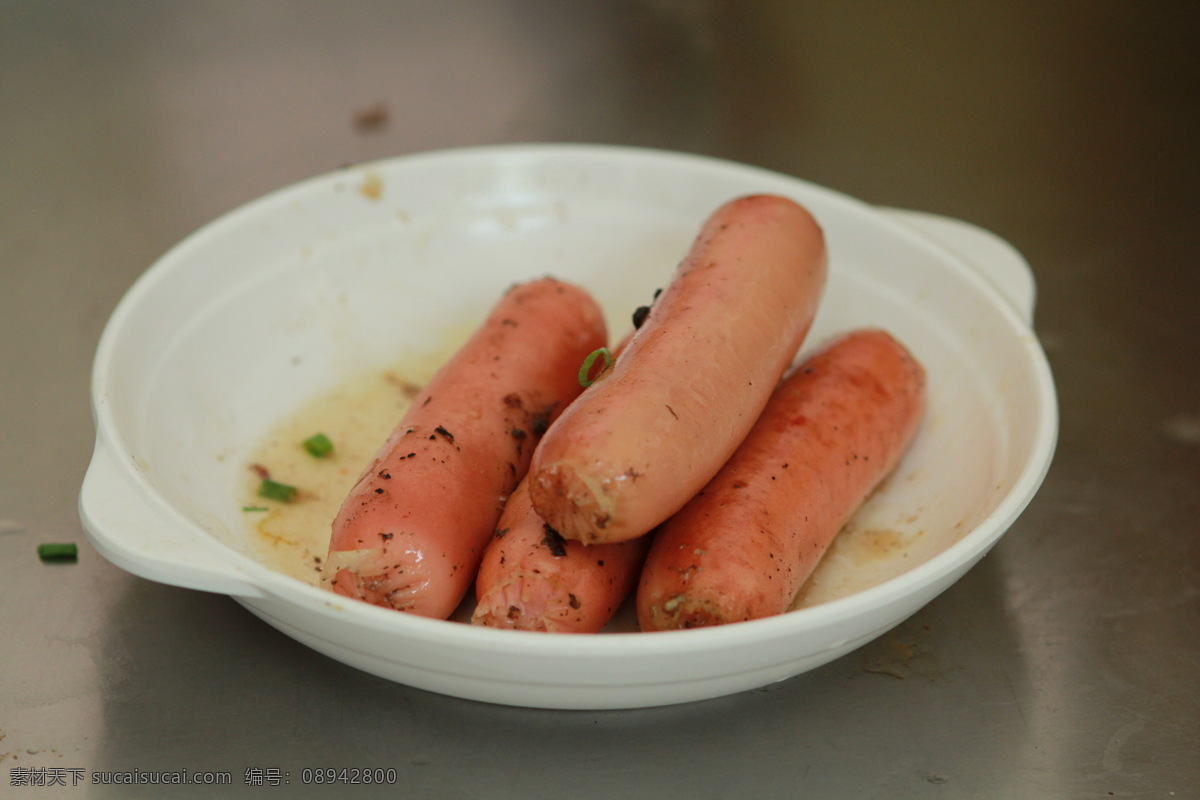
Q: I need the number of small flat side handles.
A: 2